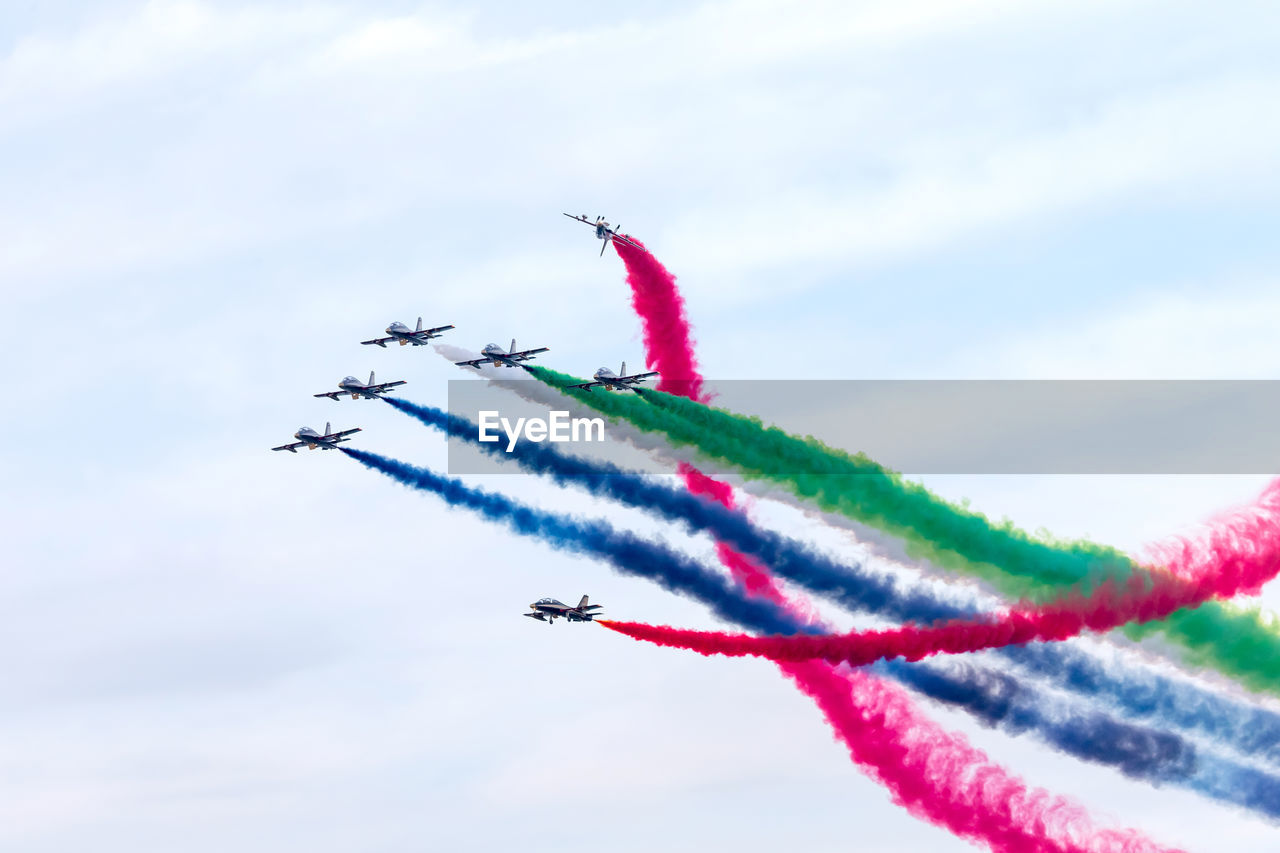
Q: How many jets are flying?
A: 7